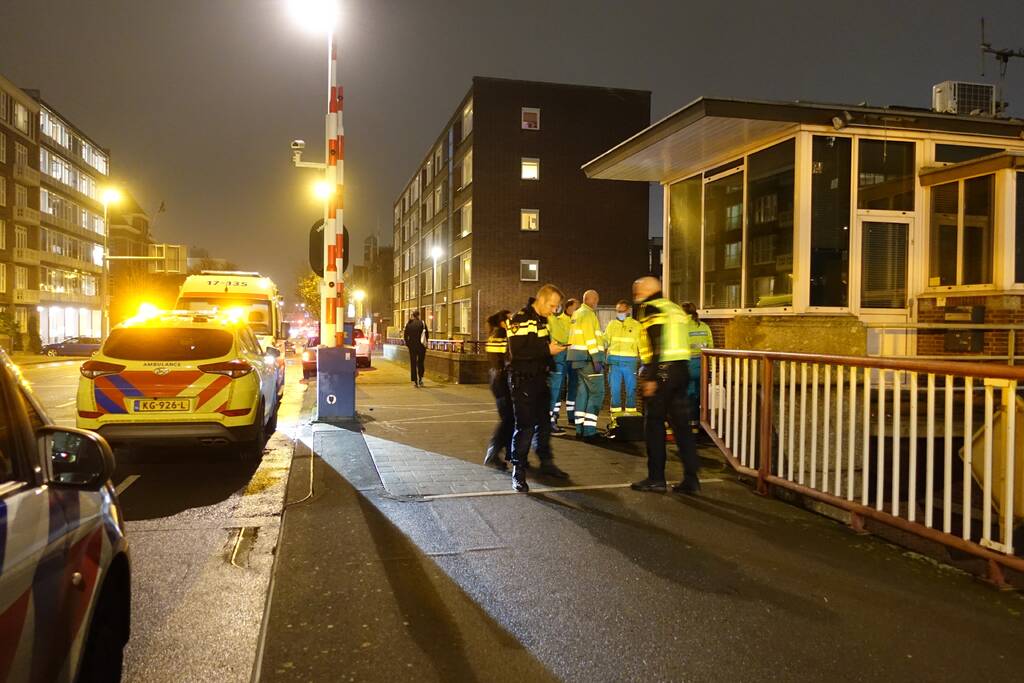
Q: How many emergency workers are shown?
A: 8